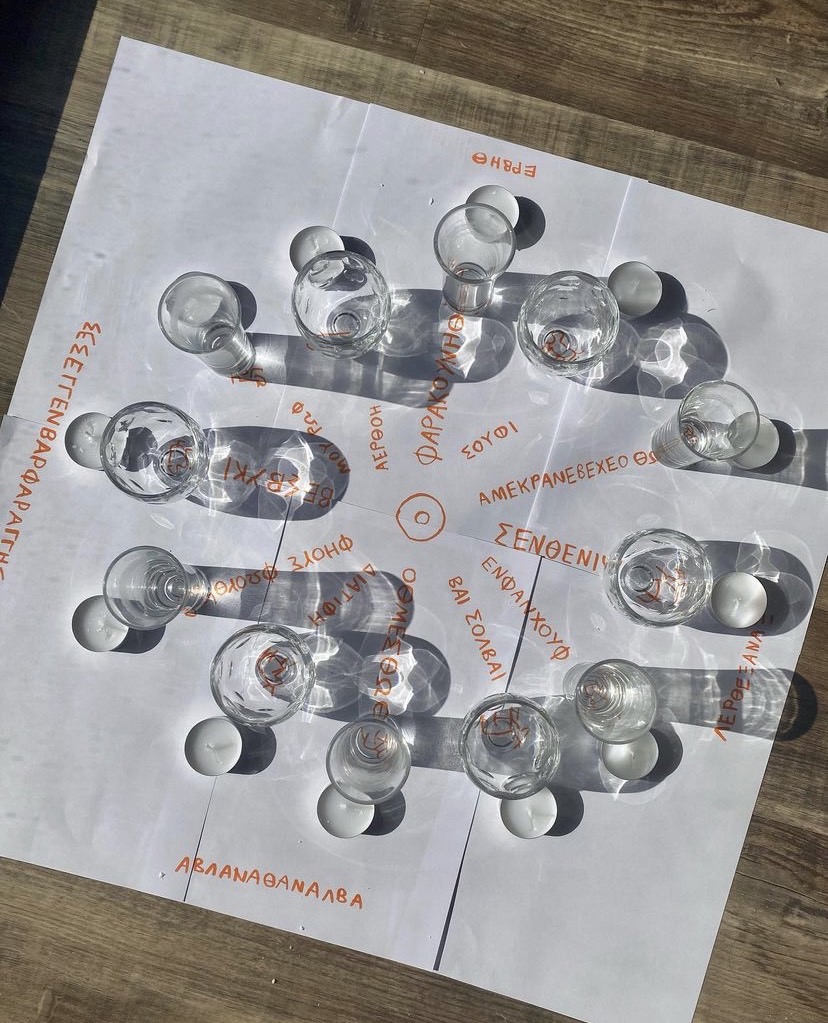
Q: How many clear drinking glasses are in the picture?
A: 12